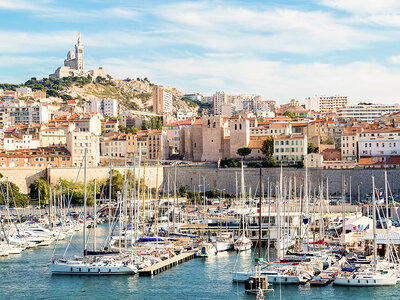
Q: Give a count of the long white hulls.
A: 3